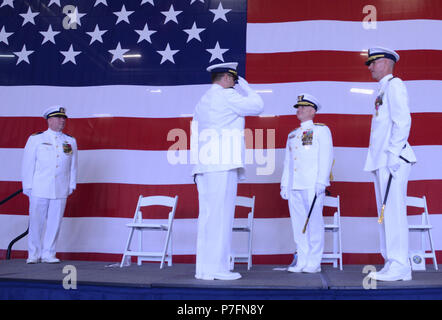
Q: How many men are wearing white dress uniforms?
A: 4